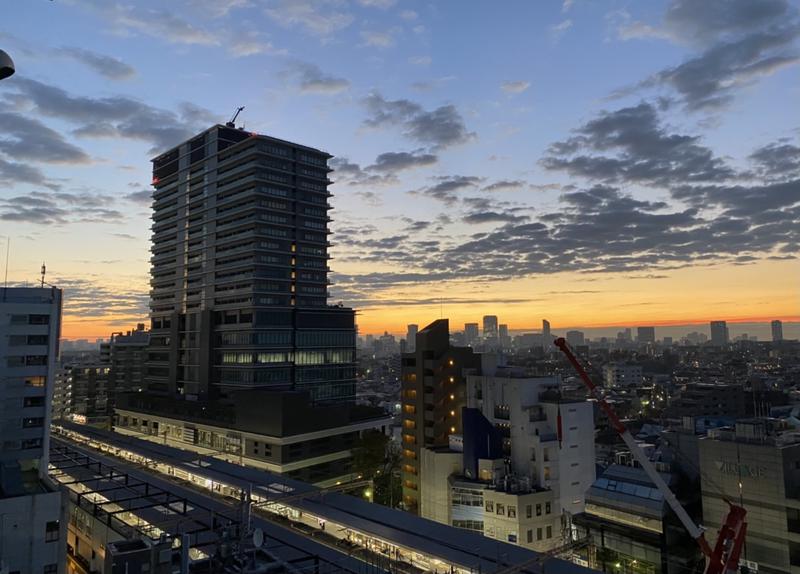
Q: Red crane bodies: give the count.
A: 1